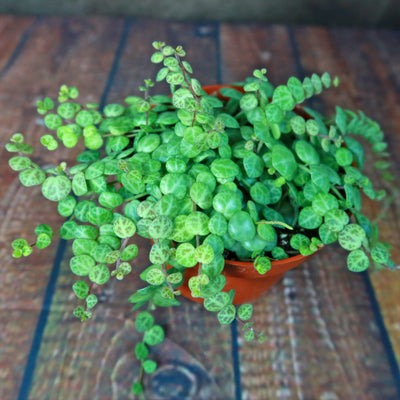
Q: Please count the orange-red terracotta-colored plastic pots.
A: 1